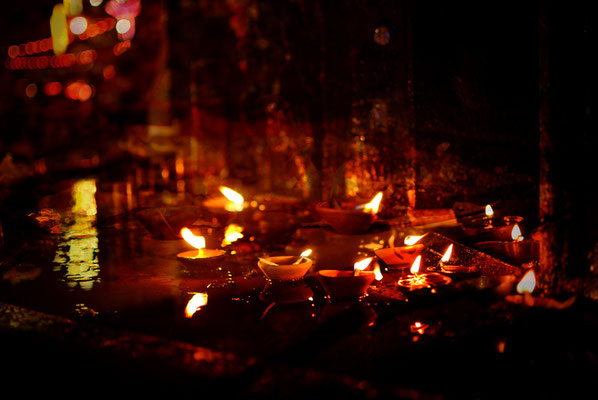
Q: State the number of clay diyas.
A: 11